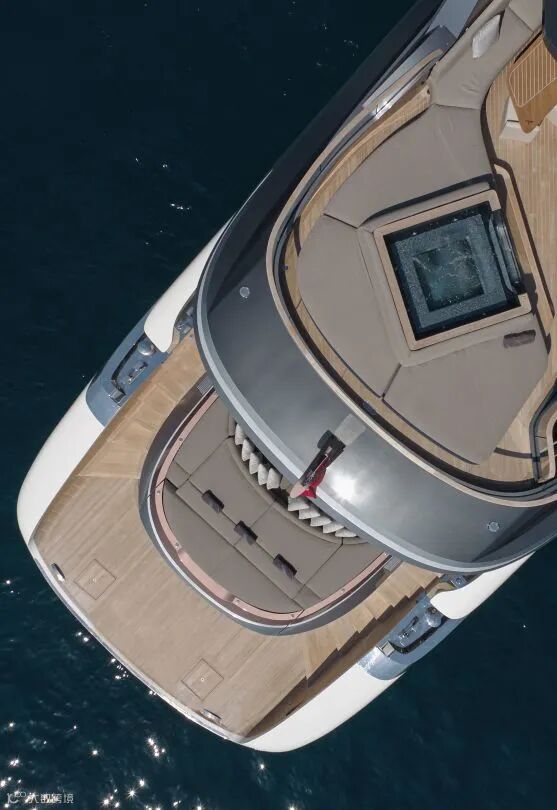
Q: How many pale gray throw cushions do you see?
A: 11